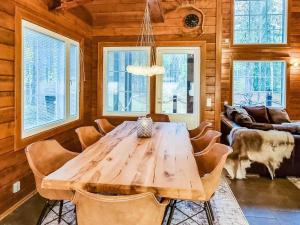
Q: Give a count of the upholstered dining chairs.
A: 8